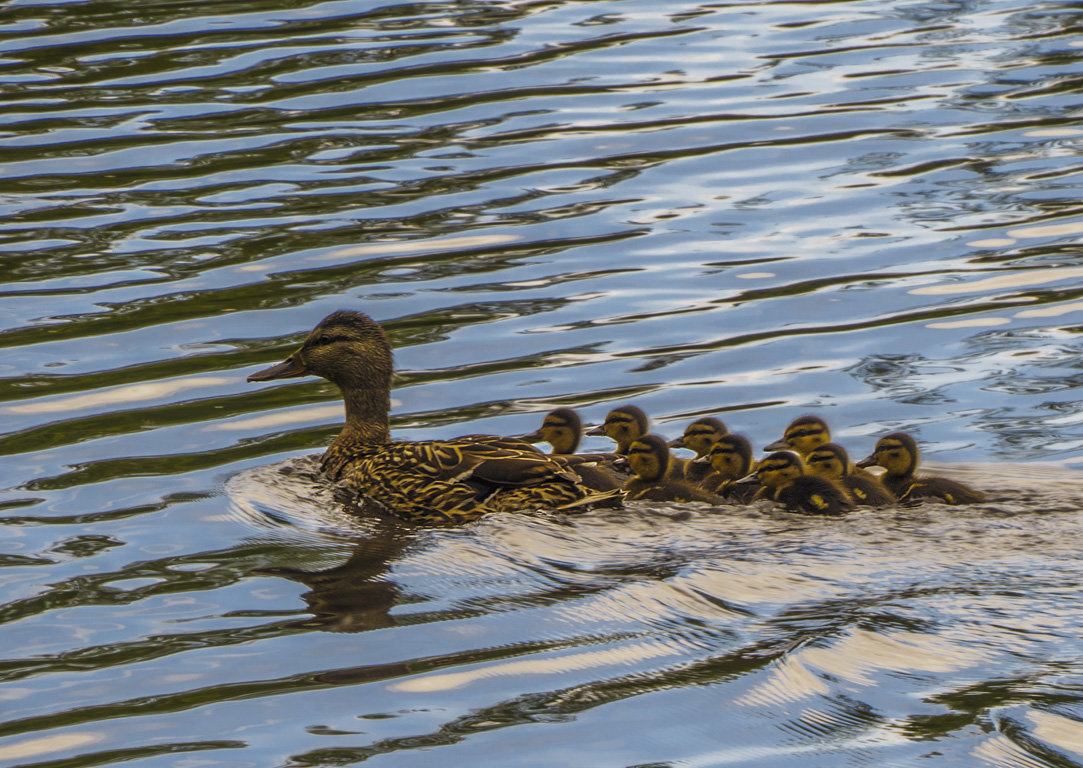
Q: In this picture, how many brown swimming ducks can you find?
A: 10